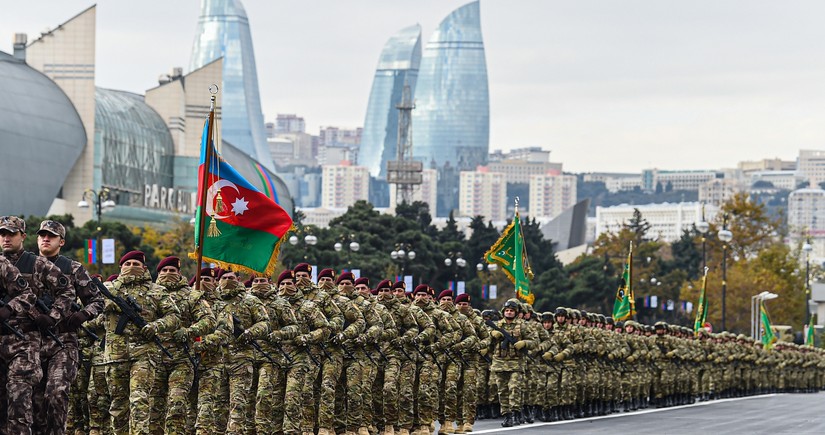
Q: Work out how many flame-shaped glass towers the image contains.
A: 3